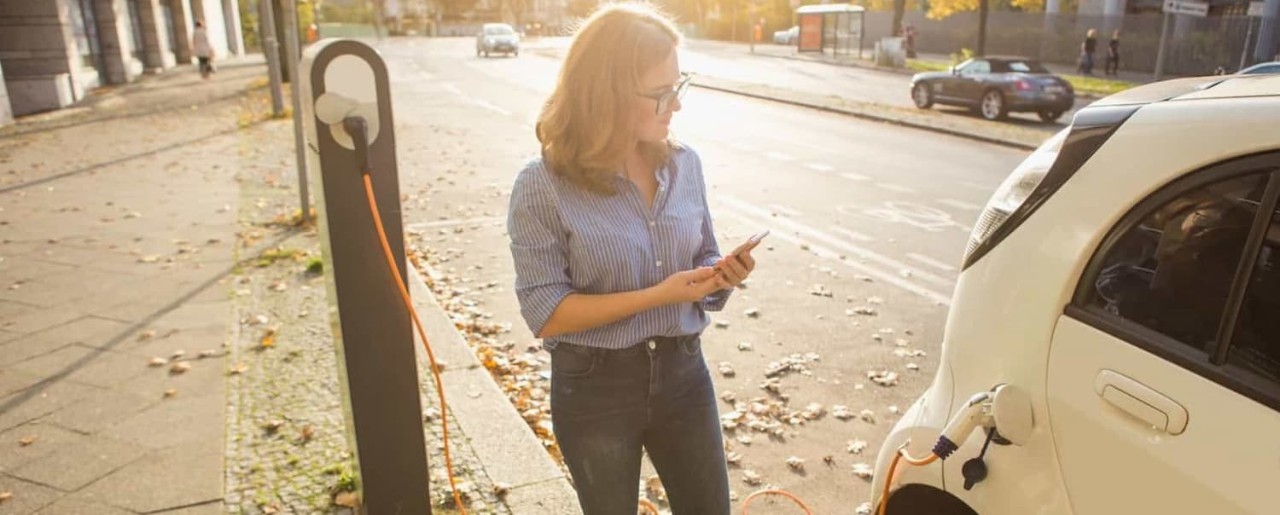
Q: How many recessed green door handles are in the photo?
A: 0